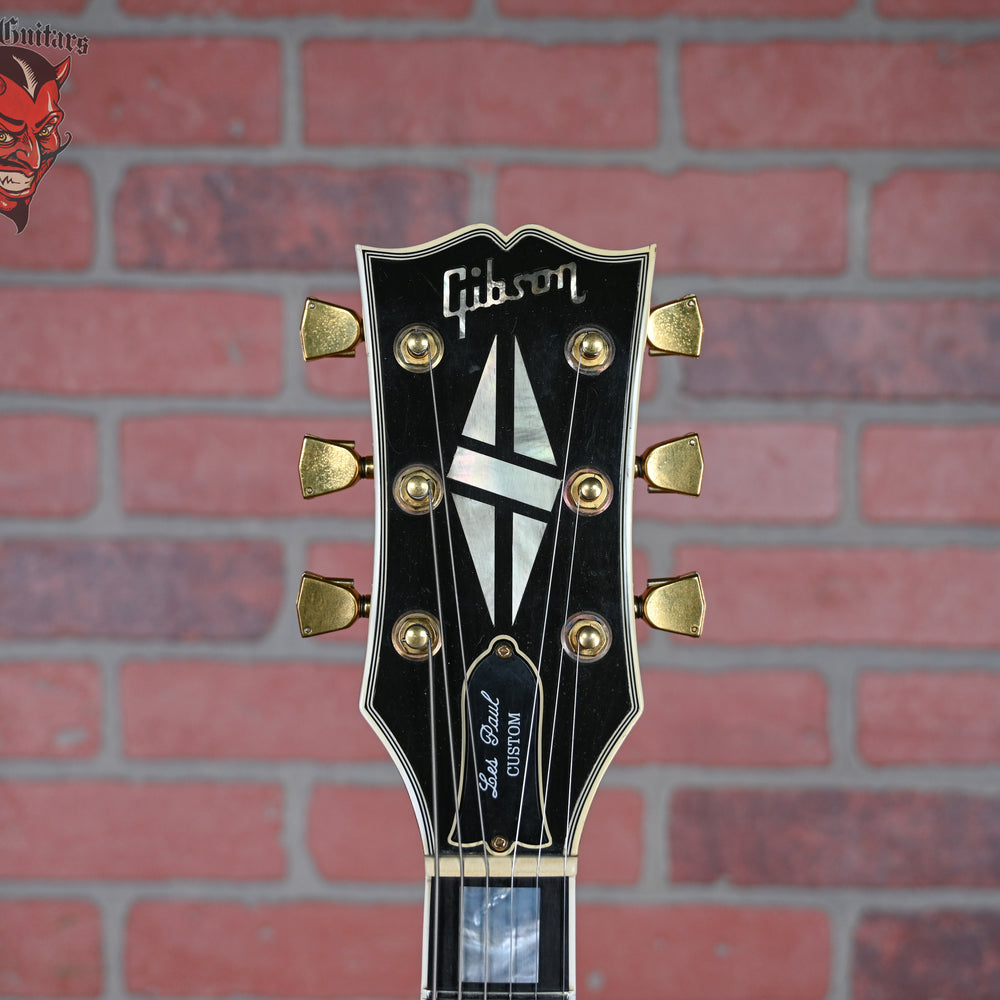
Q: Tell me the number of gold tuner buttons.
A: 6